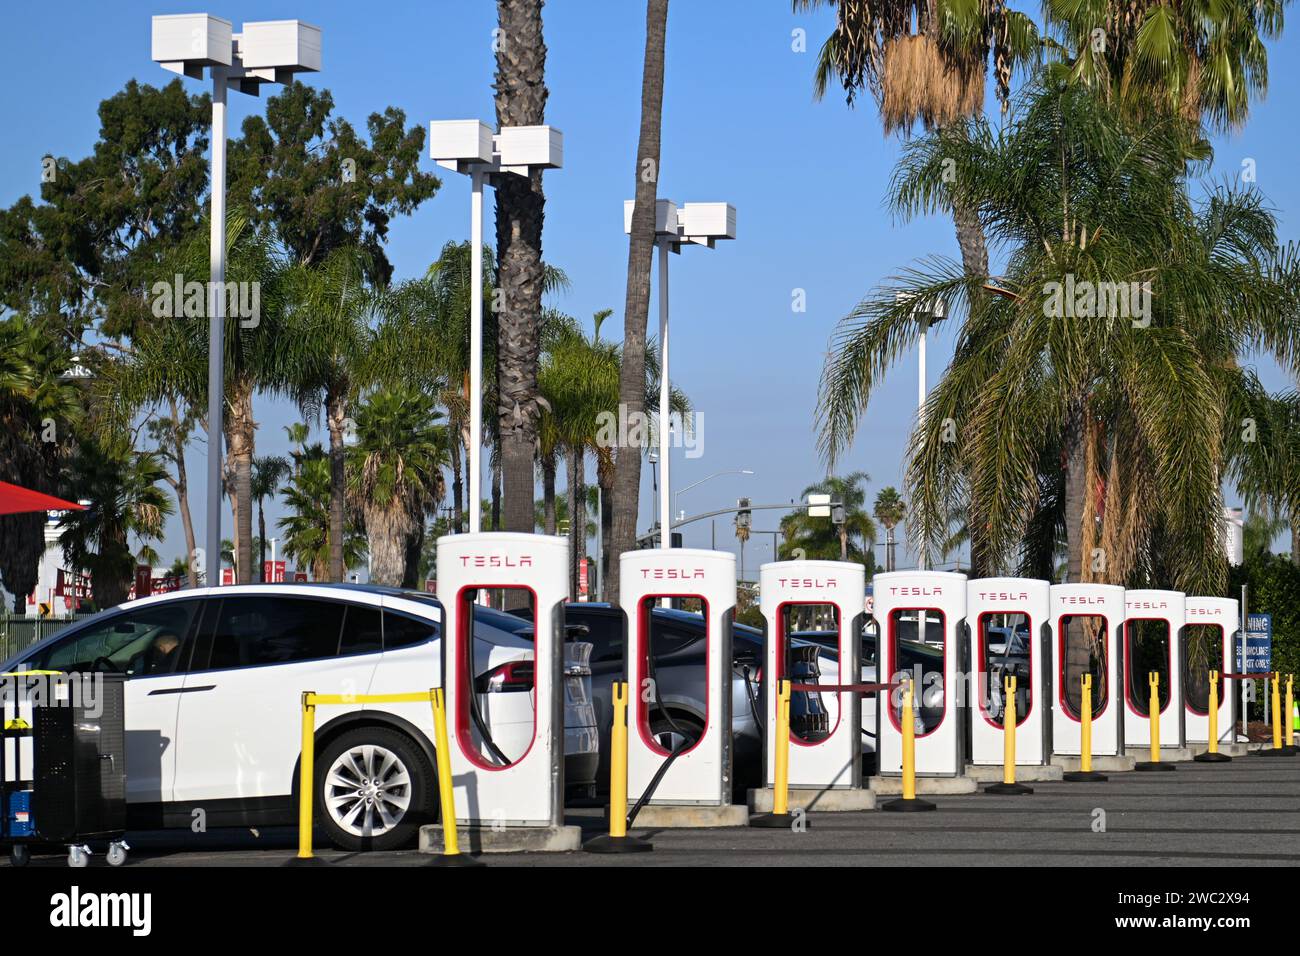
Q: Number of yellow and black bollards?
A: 11